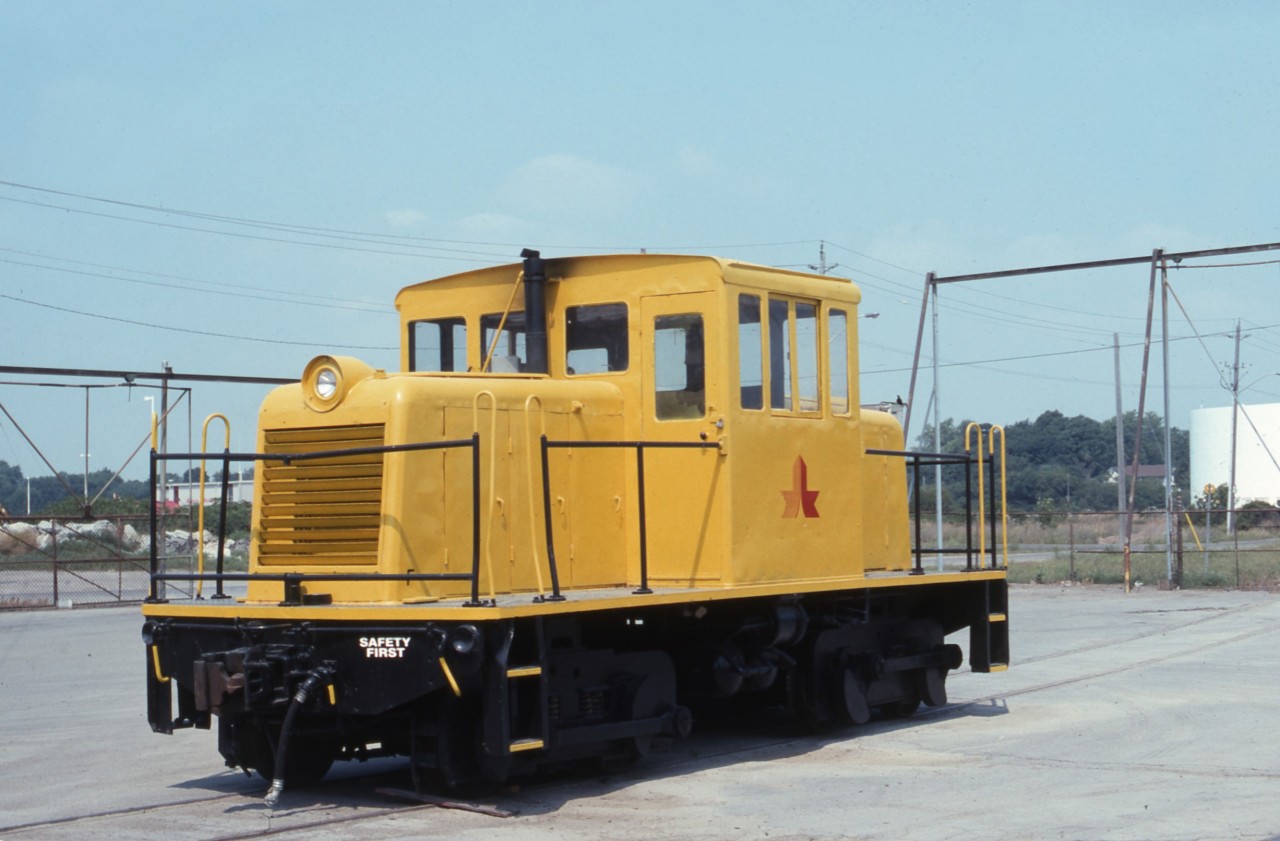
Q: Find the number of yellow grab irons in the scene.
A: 6